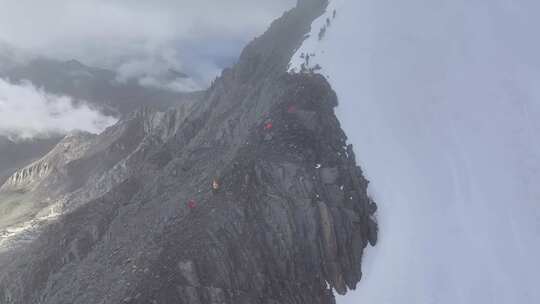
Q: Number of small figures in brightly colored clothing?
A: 4